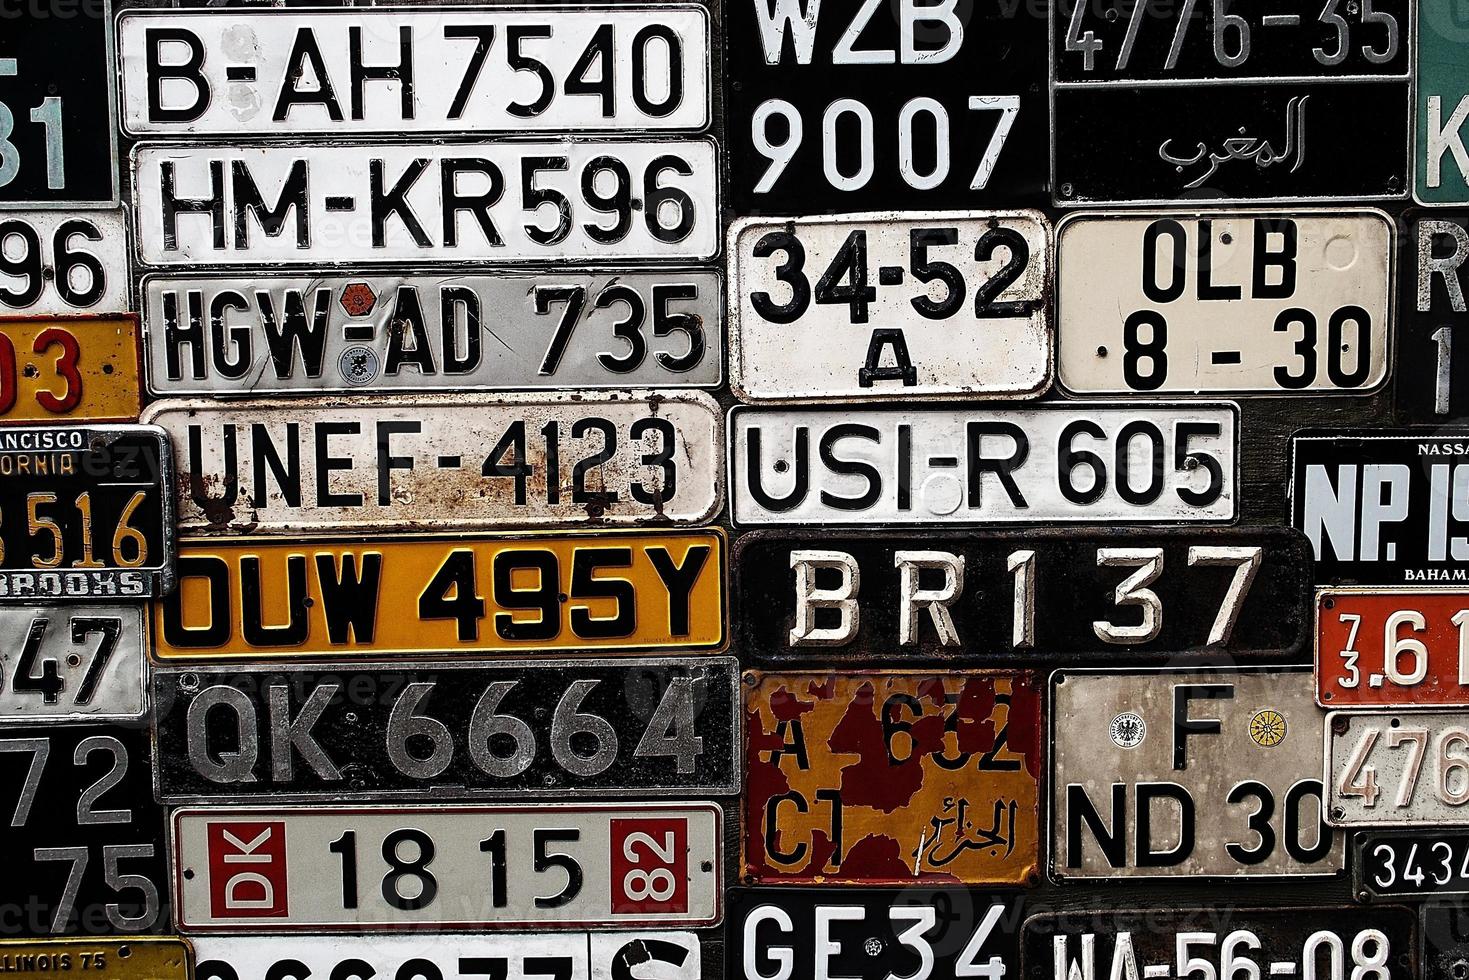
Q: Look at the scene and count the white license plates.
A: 13